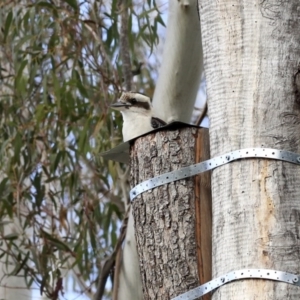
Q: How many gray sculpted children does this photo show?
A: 0